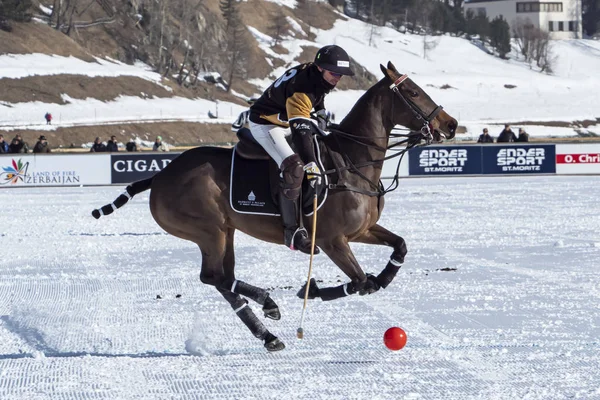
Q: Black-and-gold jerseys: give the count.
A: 1